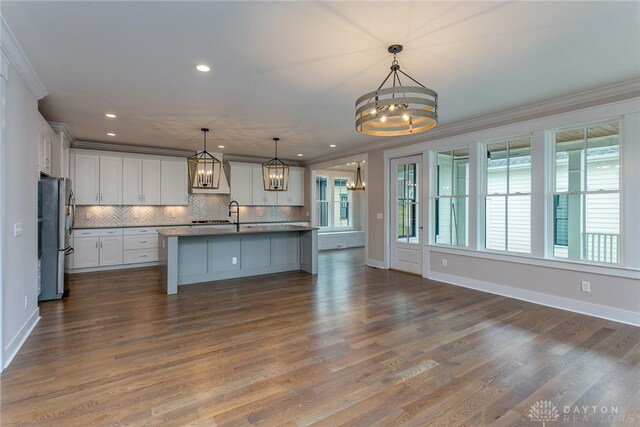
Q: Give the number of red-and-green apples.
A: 0